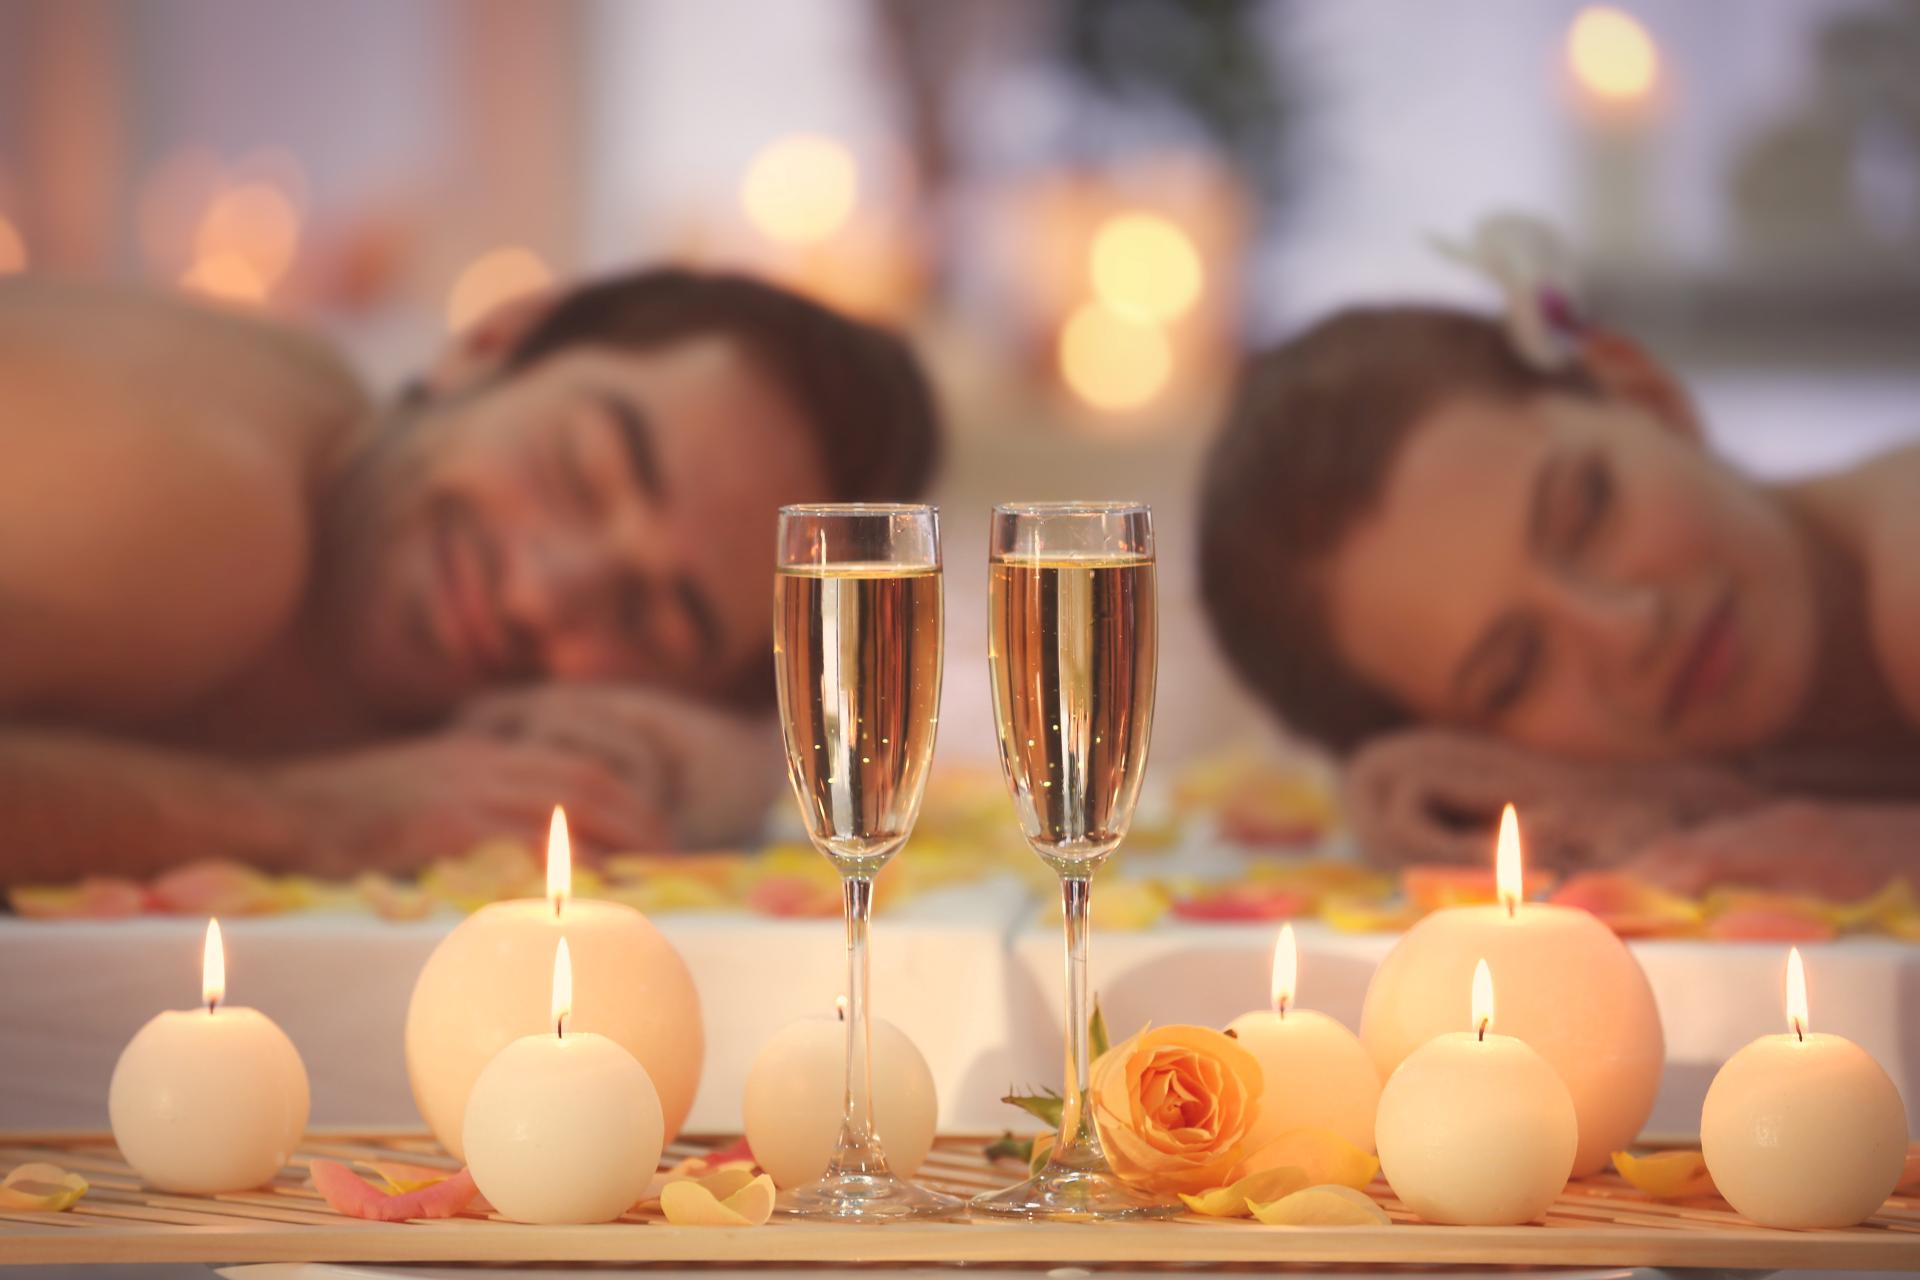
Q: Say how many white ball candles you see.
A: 8